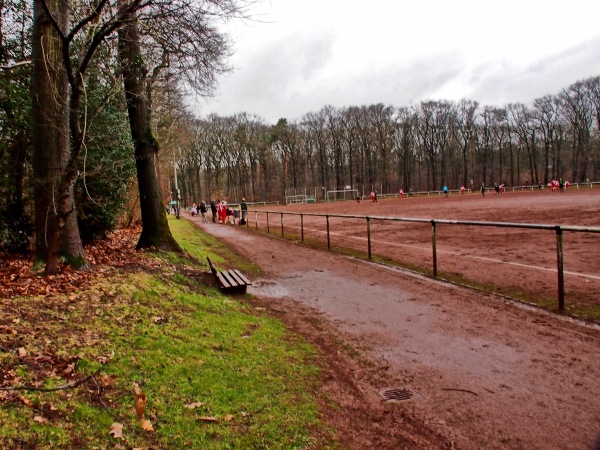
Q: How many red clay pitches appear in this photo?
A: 1